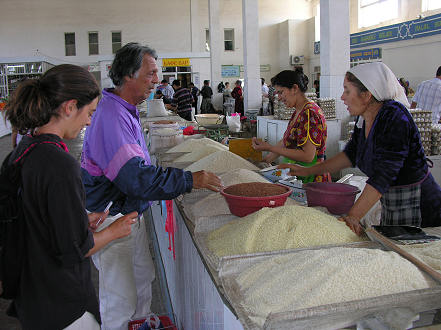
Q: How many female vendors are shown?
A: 2